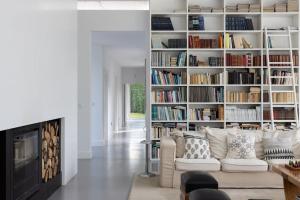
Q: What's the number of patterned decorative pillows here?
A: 3